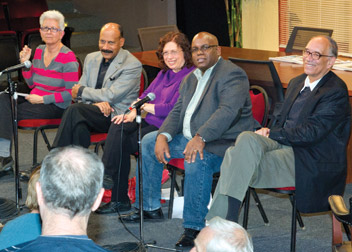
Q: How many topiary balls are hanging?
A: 0